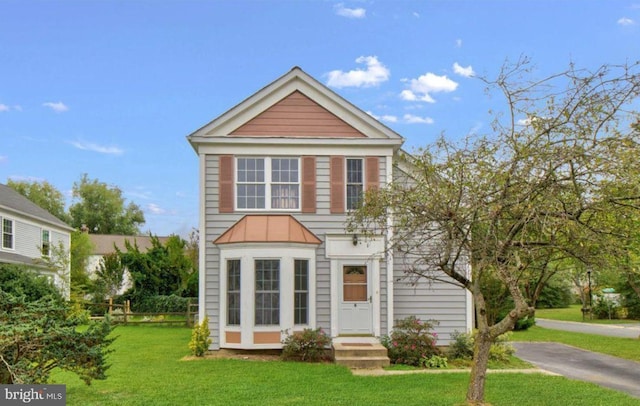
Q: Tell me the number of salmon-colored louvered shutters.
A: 4